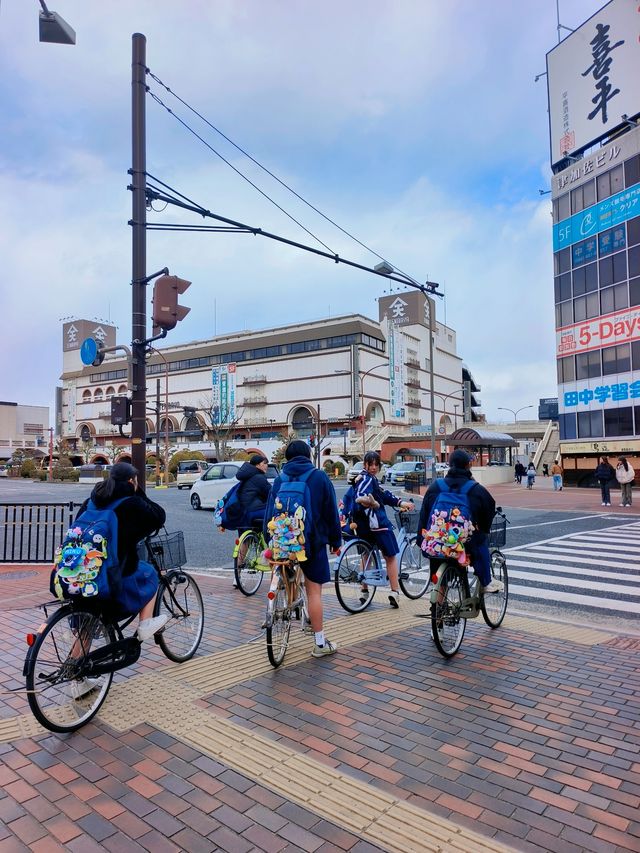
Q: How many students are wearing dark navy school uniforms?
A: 5